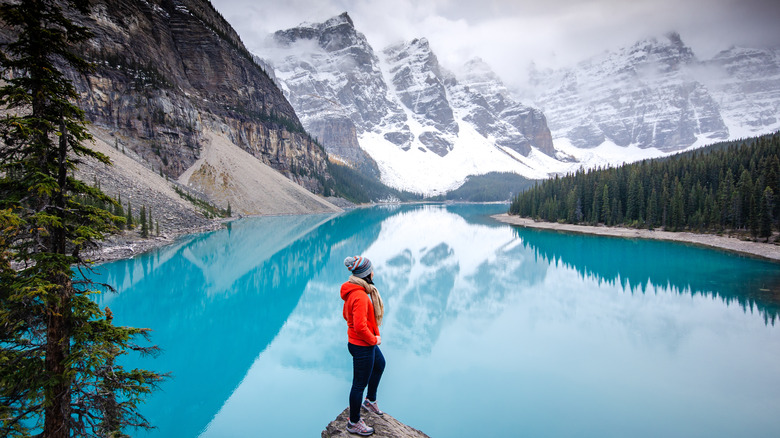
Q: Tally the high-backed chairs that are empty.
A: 0